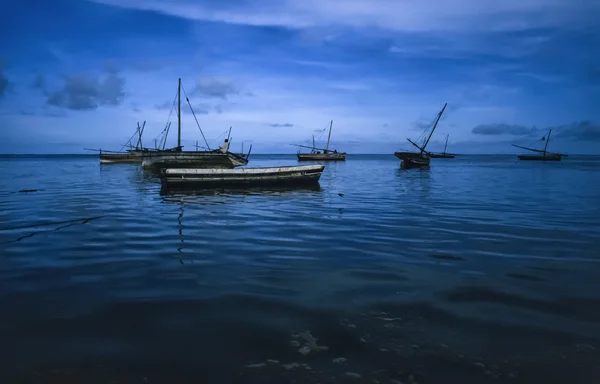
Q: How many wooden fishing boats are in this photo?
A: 7